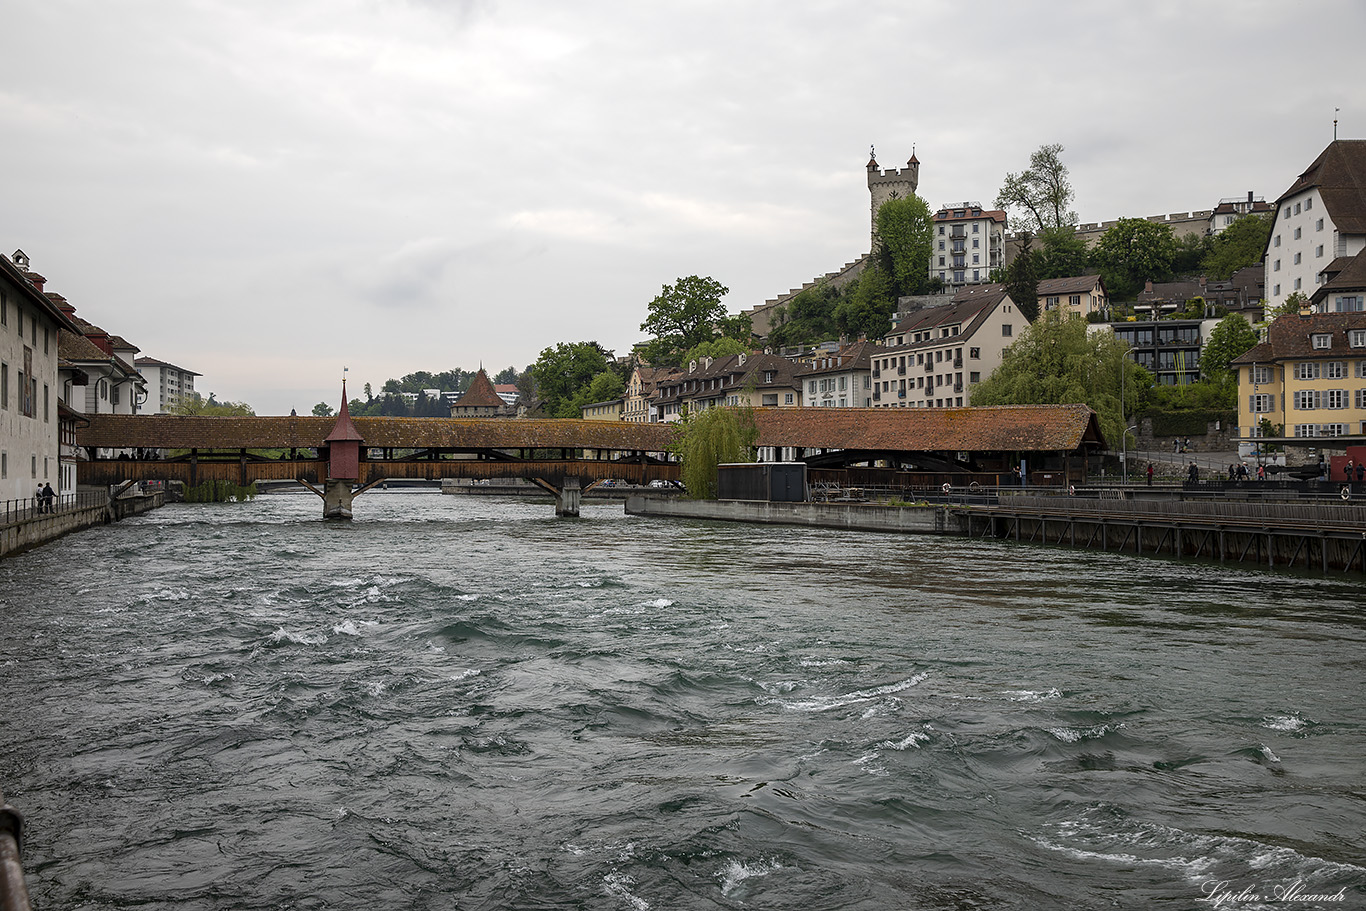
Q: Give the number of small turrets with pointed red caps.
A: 2